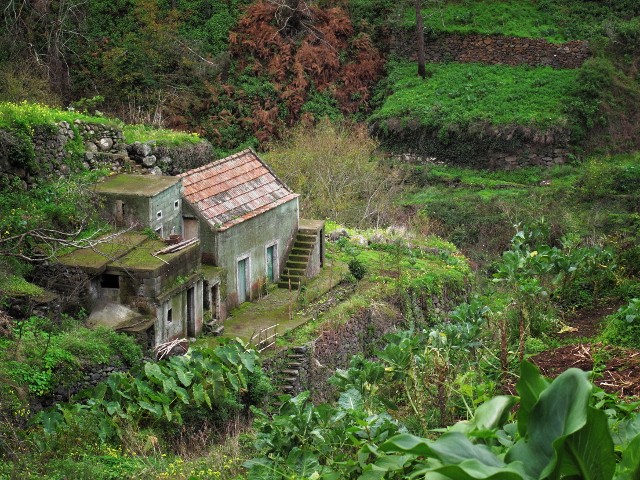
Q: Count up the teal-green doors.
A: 2